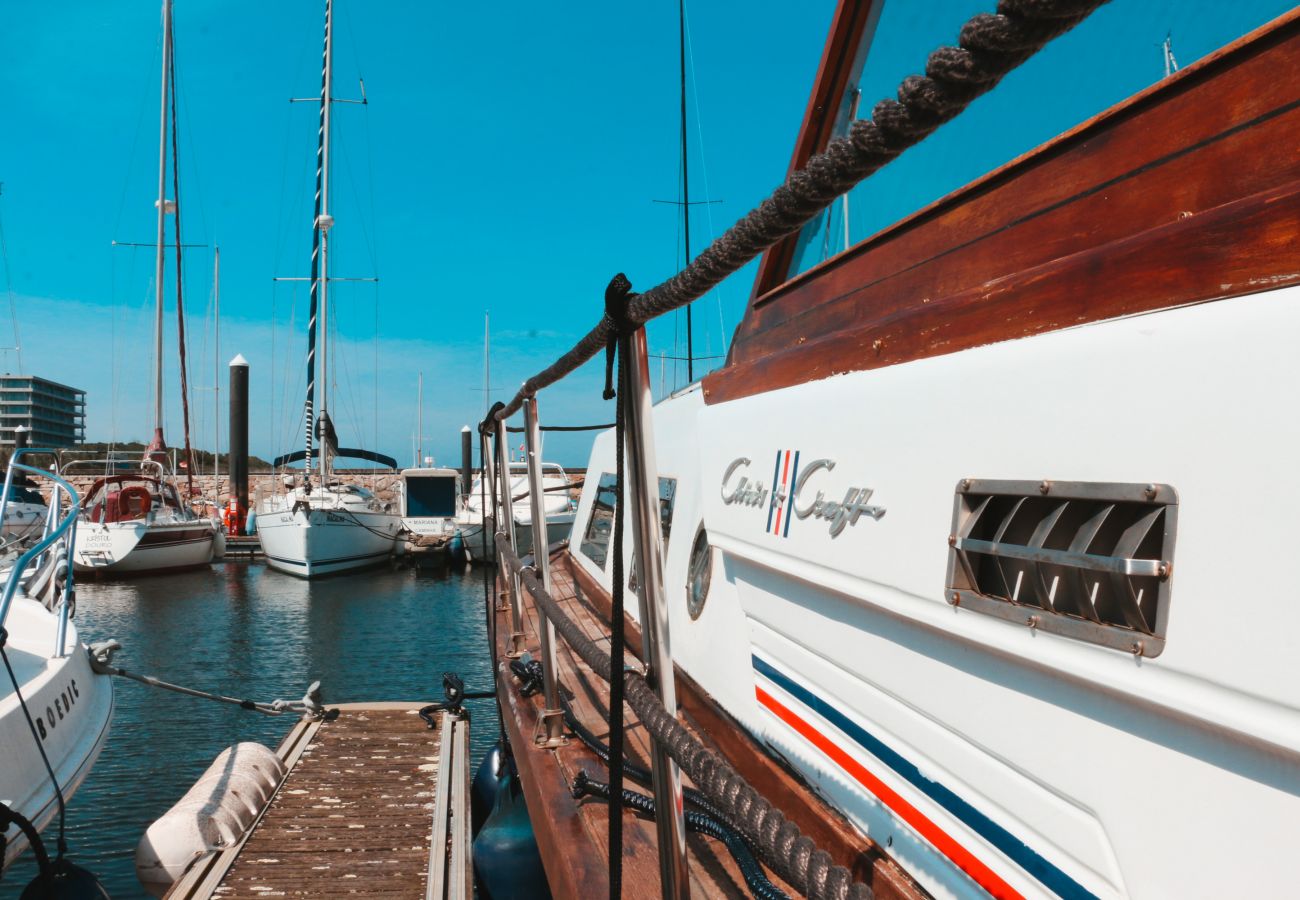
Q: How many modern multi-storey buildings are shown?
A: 1